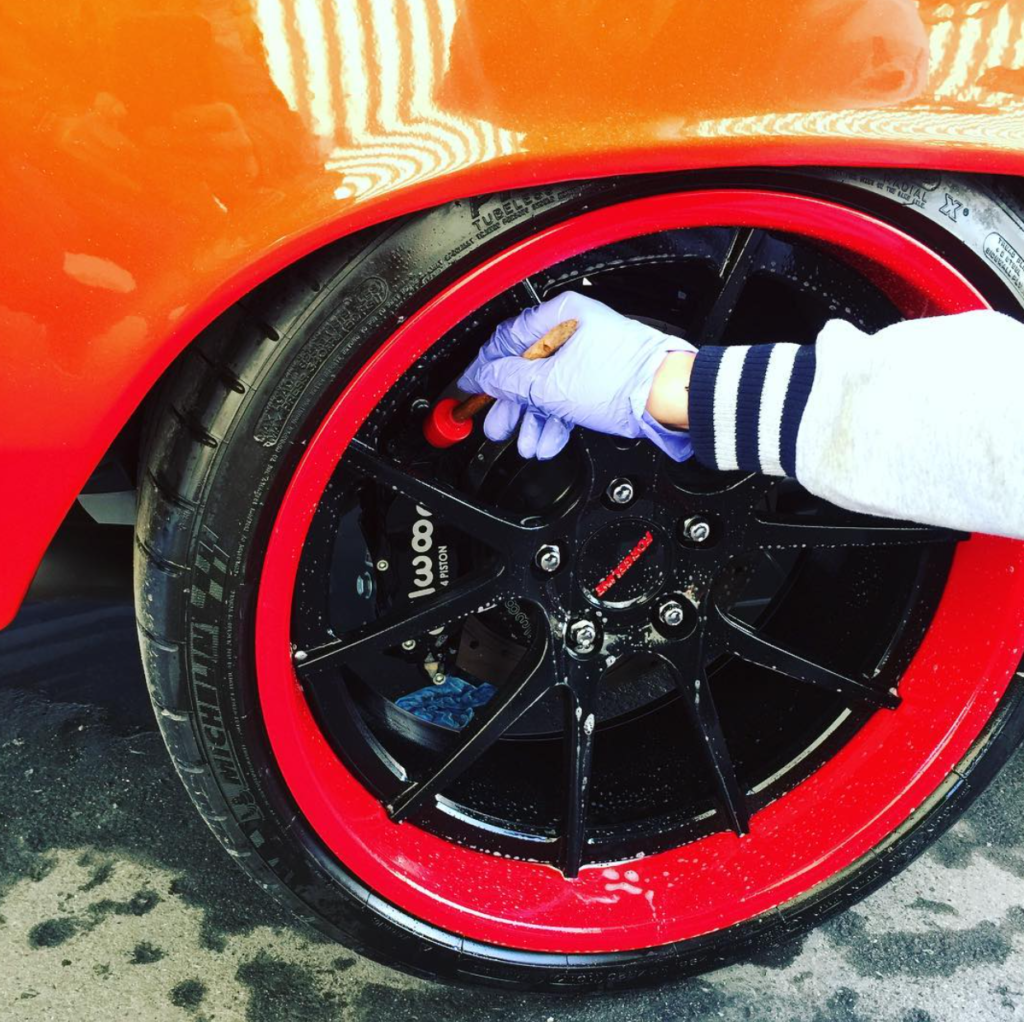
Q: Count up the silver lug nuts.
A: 5